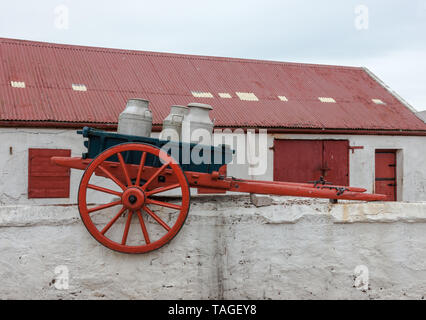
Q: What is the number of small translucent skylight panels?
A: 8